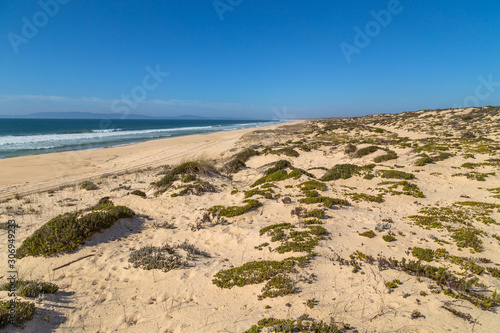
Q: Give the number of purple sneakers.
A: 0